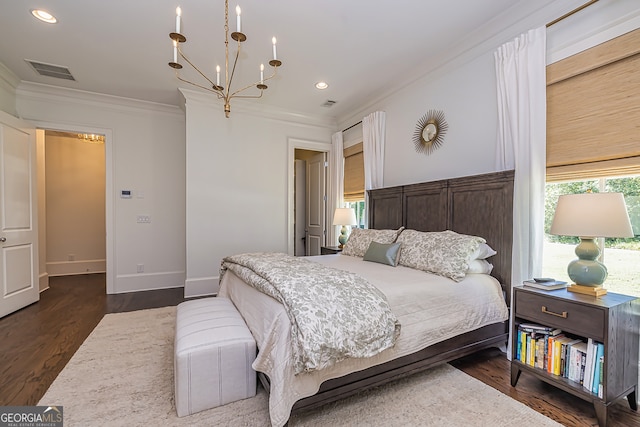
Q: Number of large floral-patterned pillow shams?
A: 2